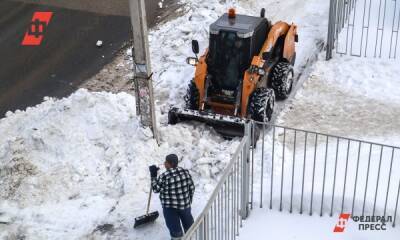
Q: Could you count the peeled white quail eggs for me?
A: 0